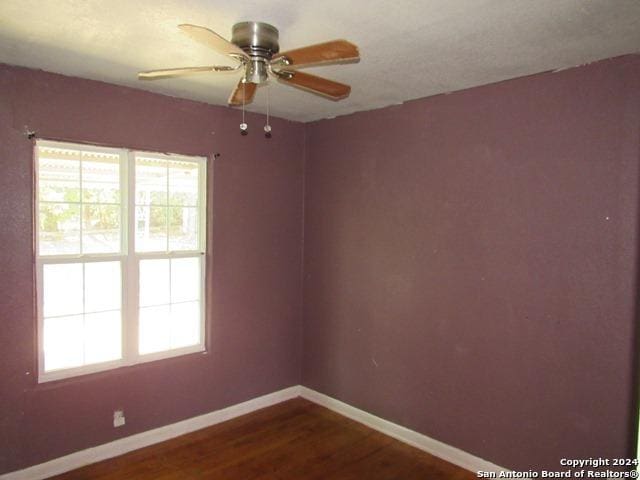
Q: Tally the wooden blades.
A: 5